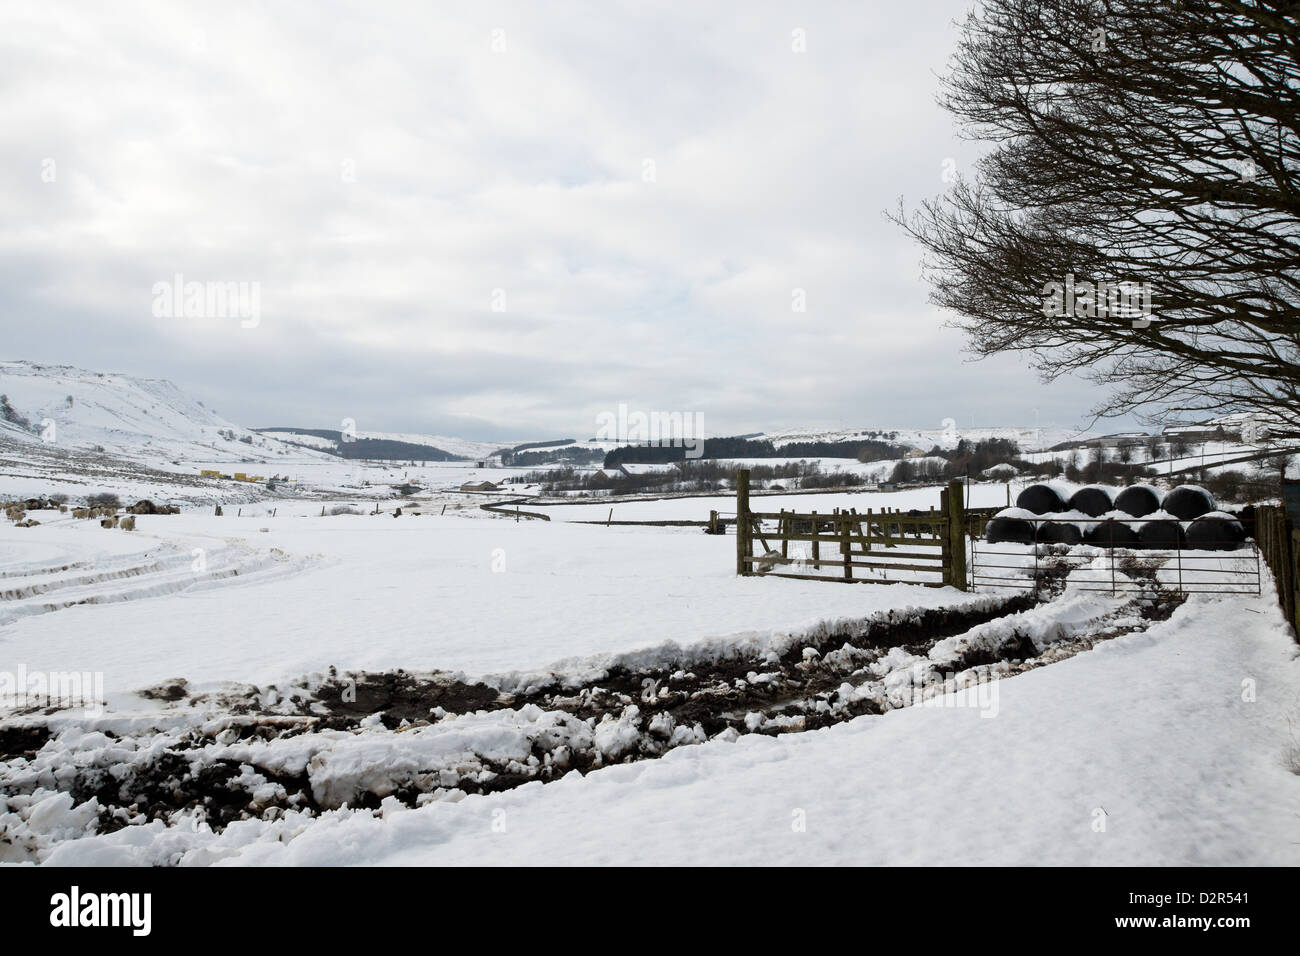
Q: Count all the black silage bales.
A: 9